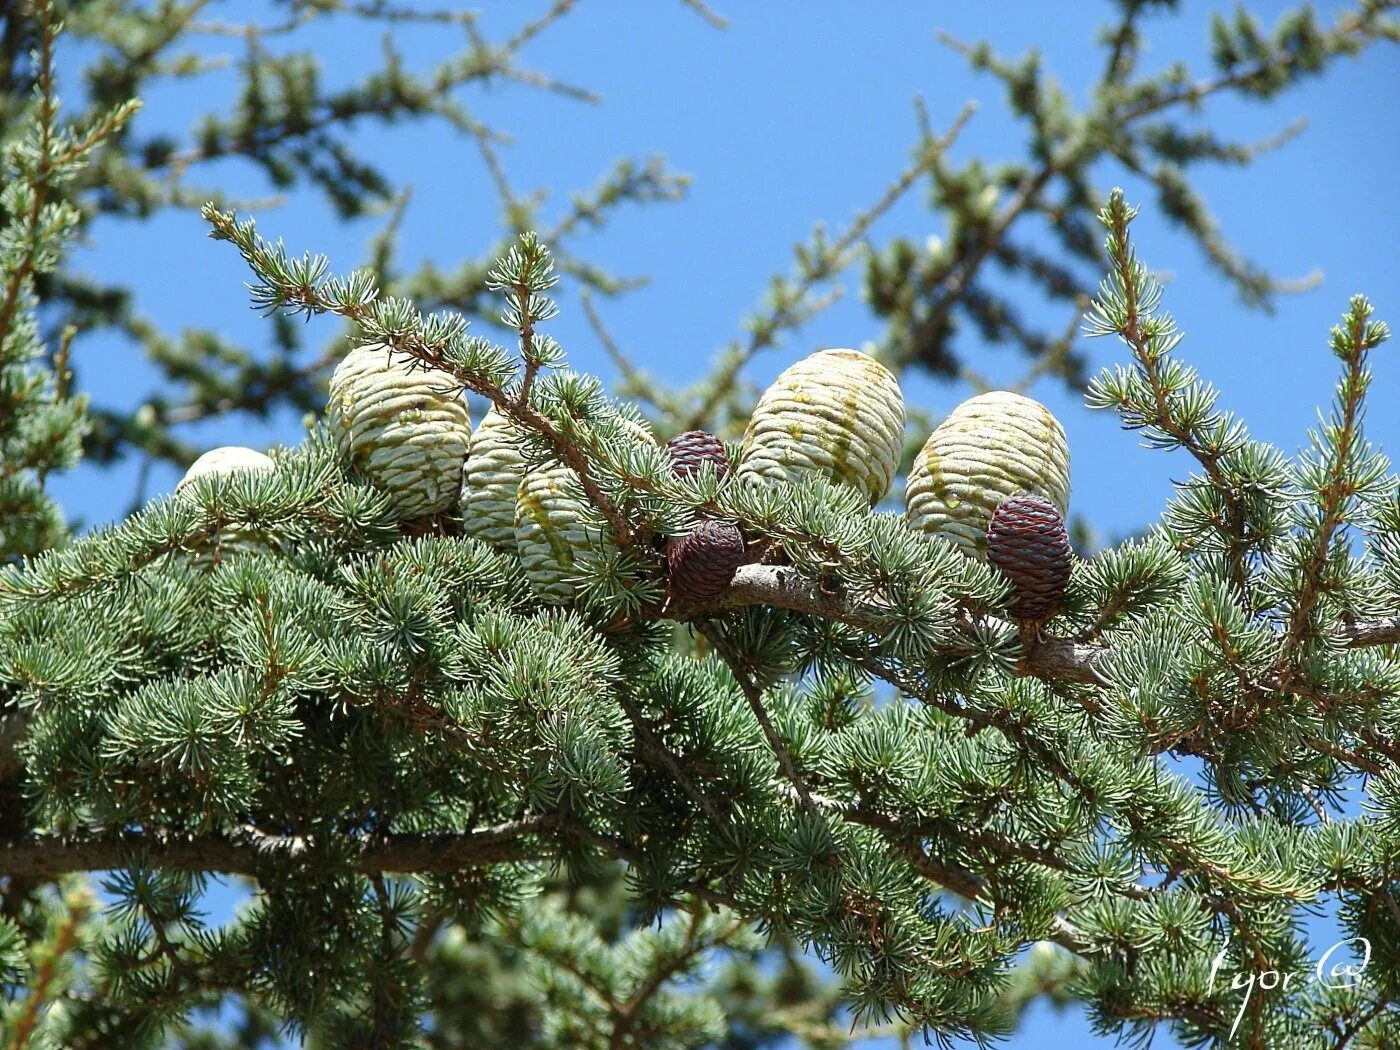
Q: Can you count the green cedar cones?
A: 6